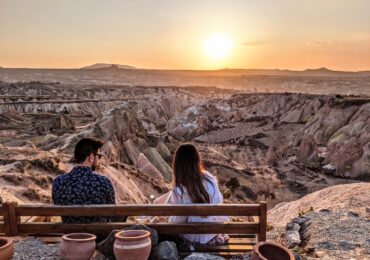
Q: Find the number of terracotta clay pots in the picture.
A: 4